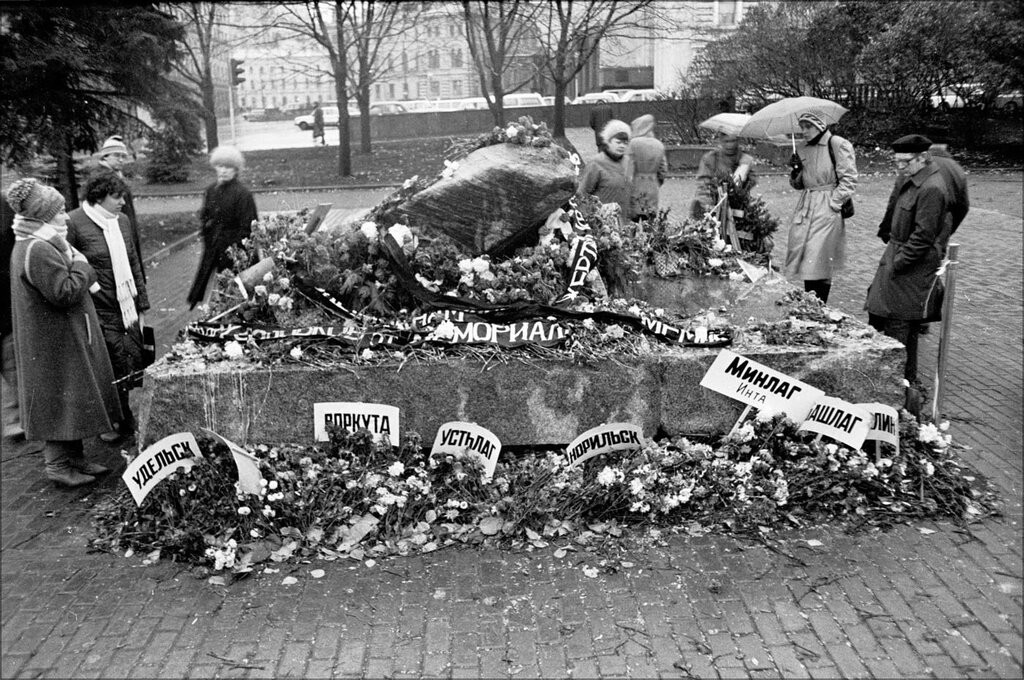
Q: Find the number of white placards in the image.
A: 8